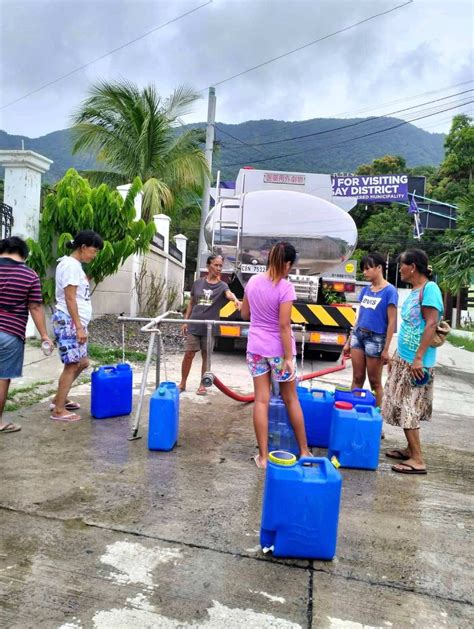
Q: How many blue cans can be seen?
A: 6